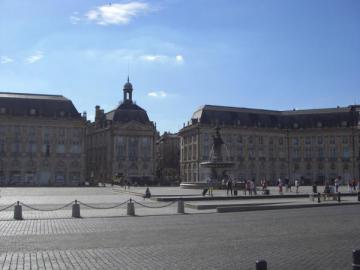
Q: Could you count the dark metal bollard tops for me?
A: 2